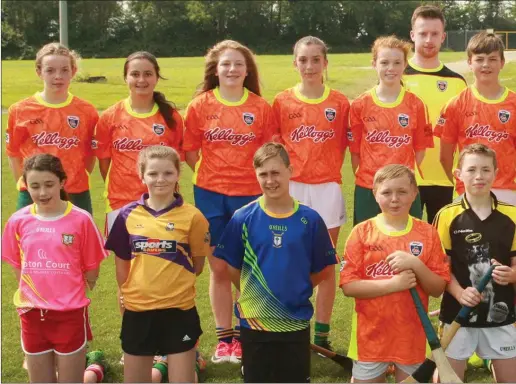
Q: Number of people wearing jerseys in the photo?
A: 12